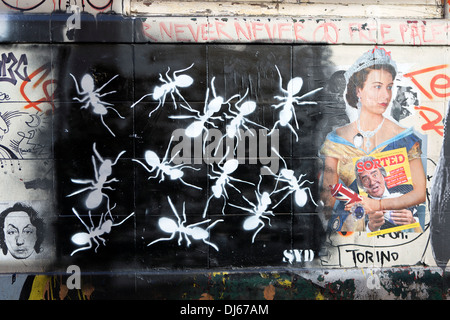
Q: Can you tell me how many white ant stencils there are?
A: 12